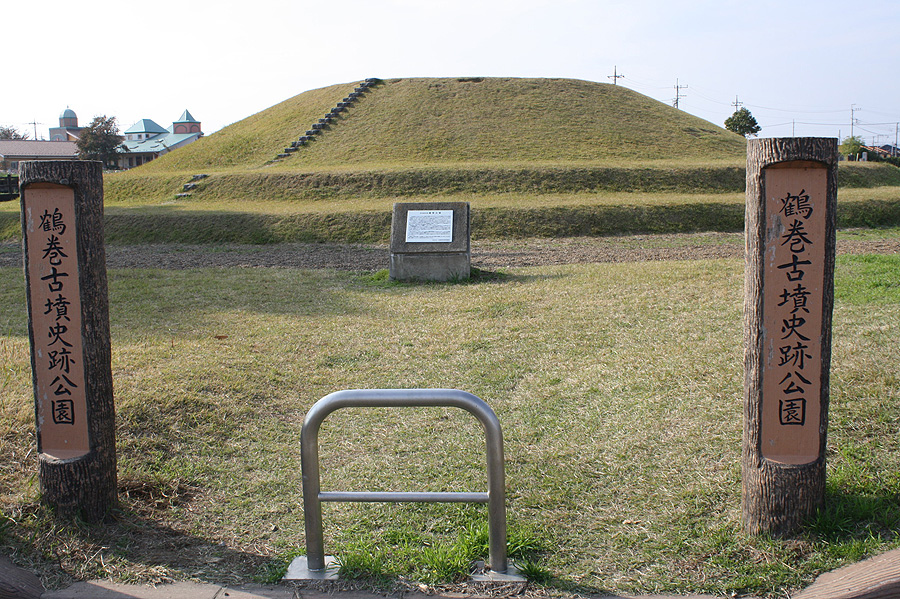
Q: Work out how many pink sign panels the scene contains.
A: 2